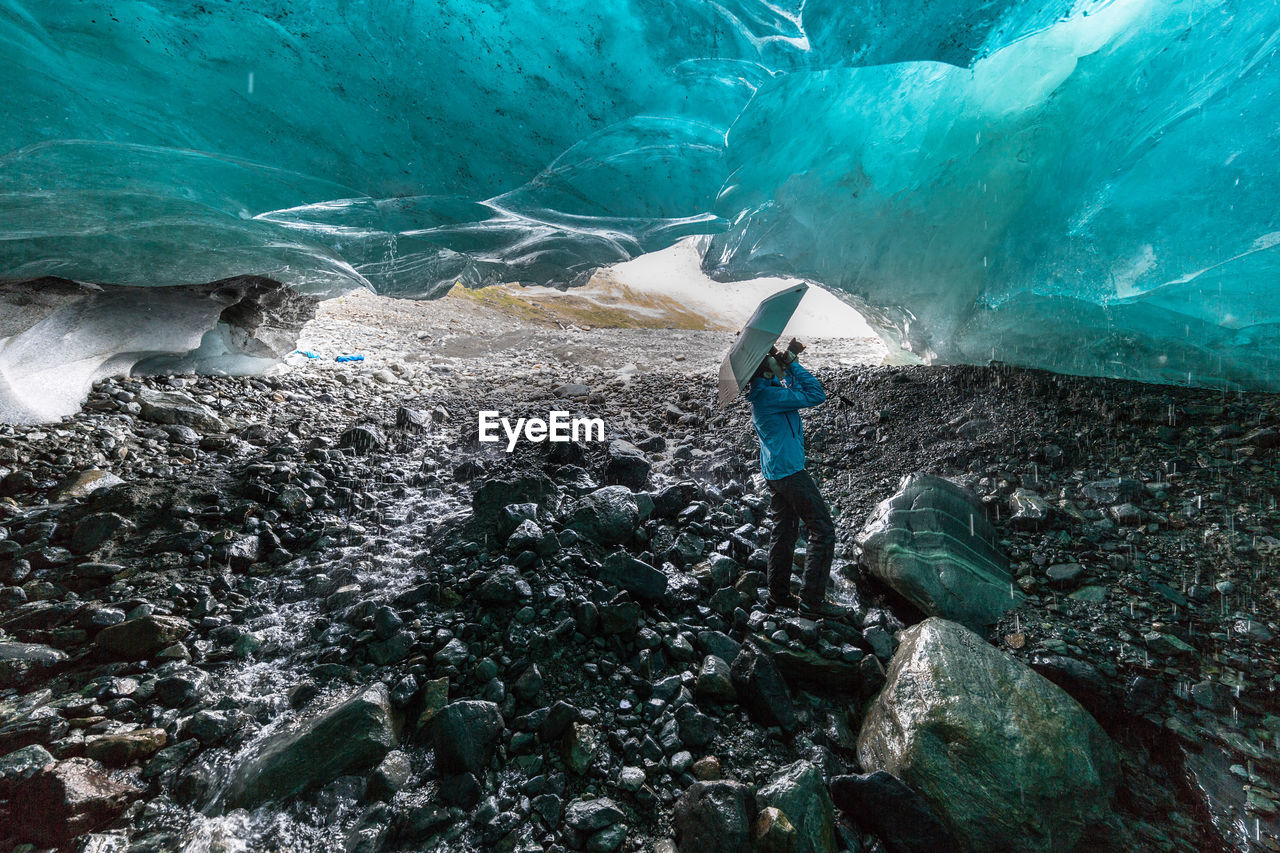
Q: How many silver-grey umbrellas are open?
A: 1